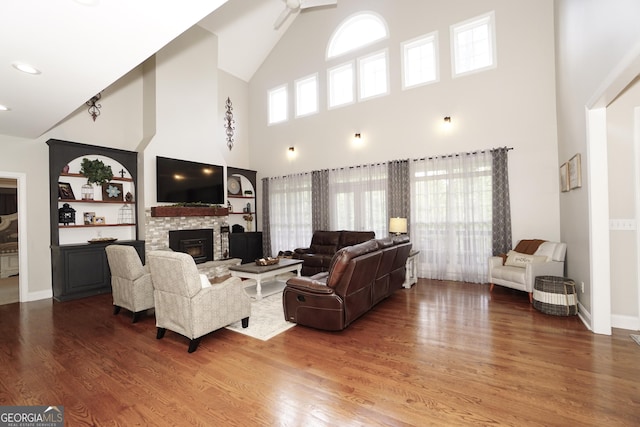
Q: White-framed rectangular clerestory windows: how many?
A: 6